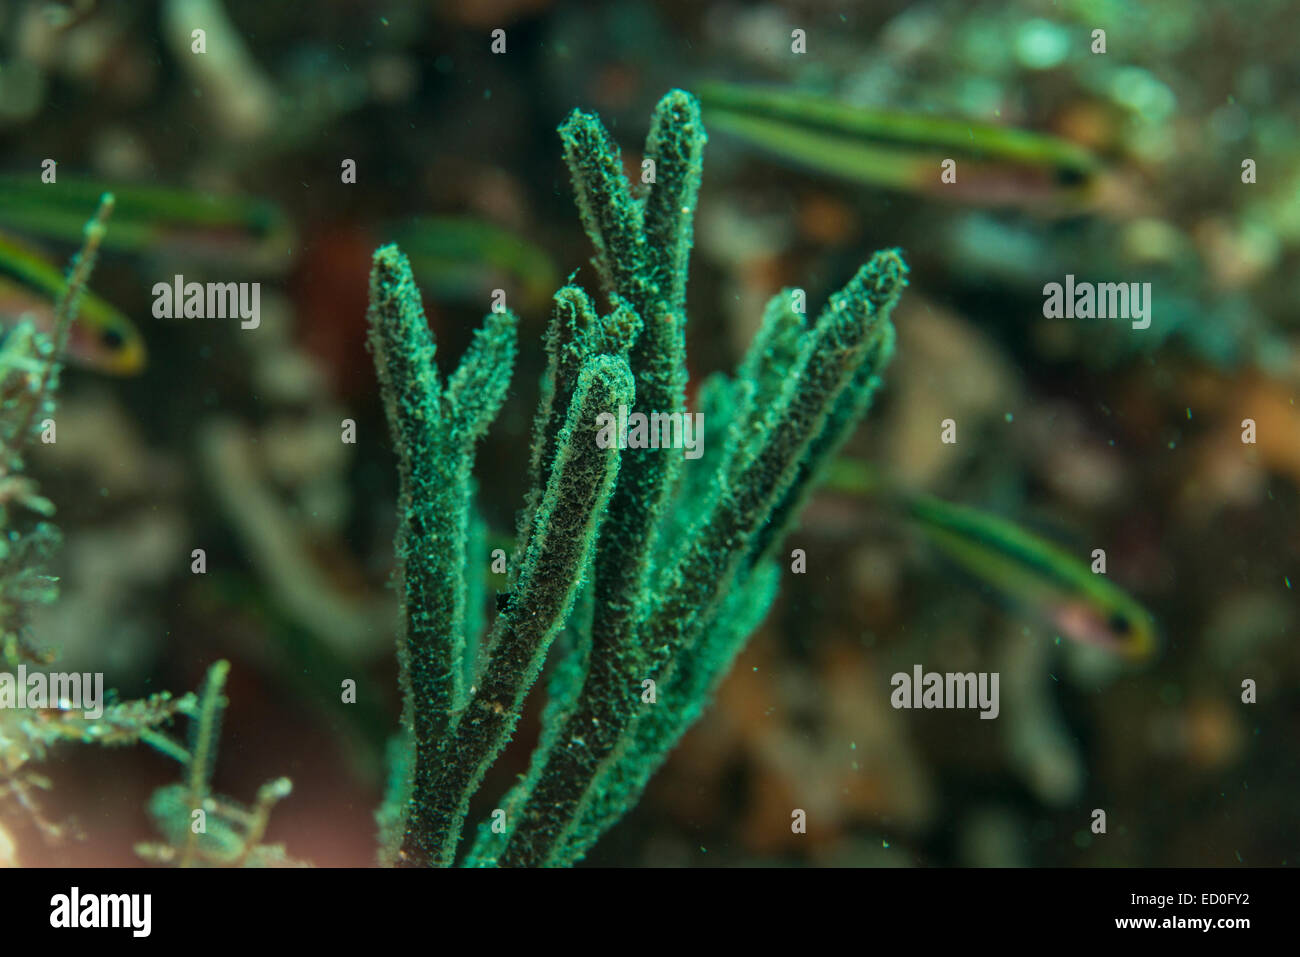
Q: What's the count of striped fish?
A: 5